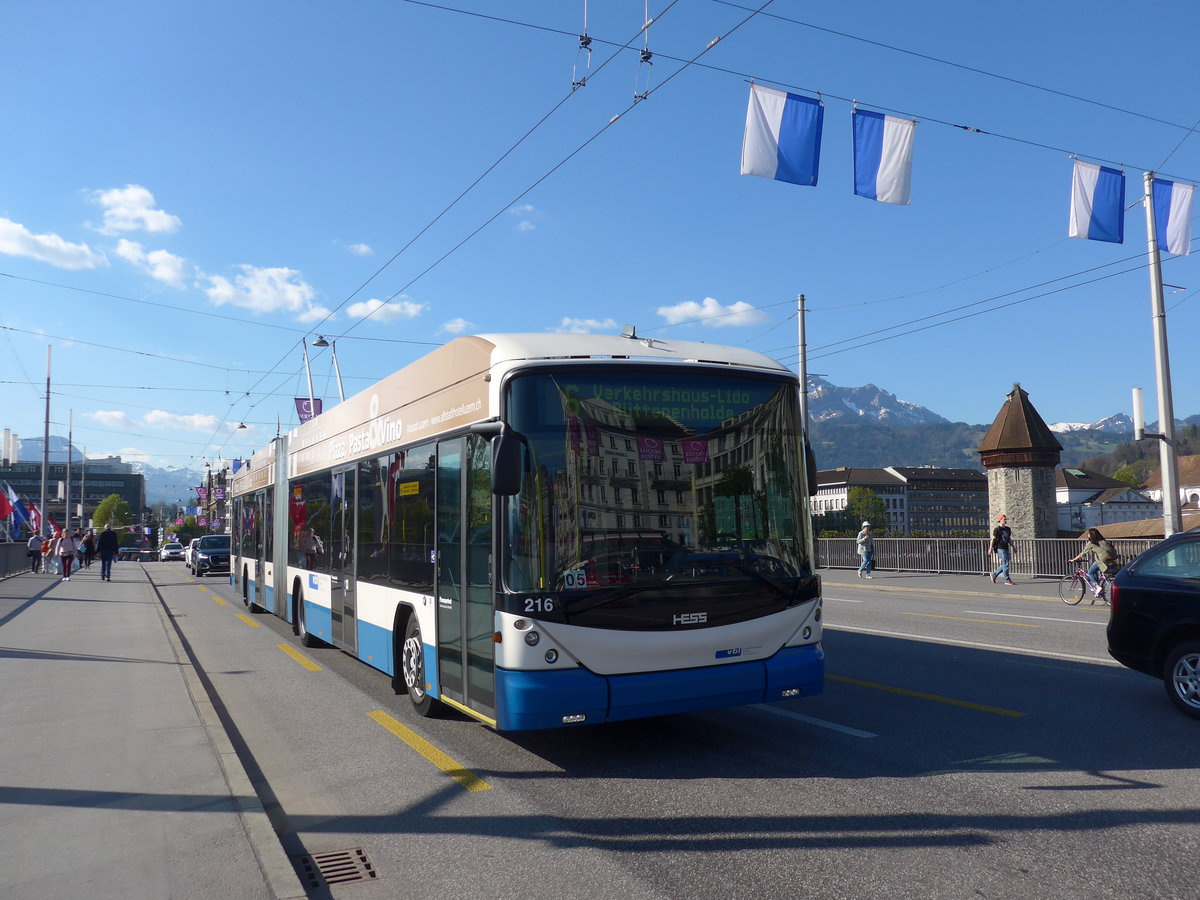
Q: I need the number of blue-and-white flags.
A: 4